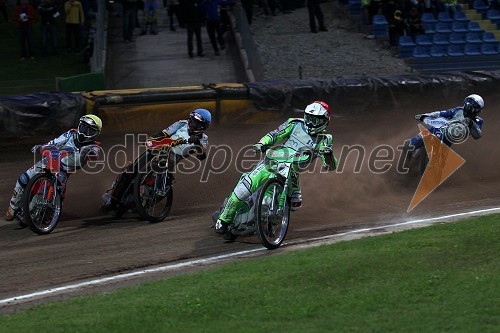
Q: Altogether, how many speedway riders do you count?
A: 4